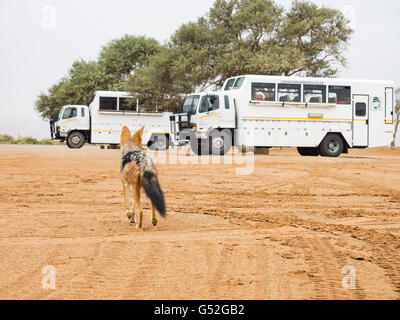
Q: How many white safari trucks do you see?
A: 2